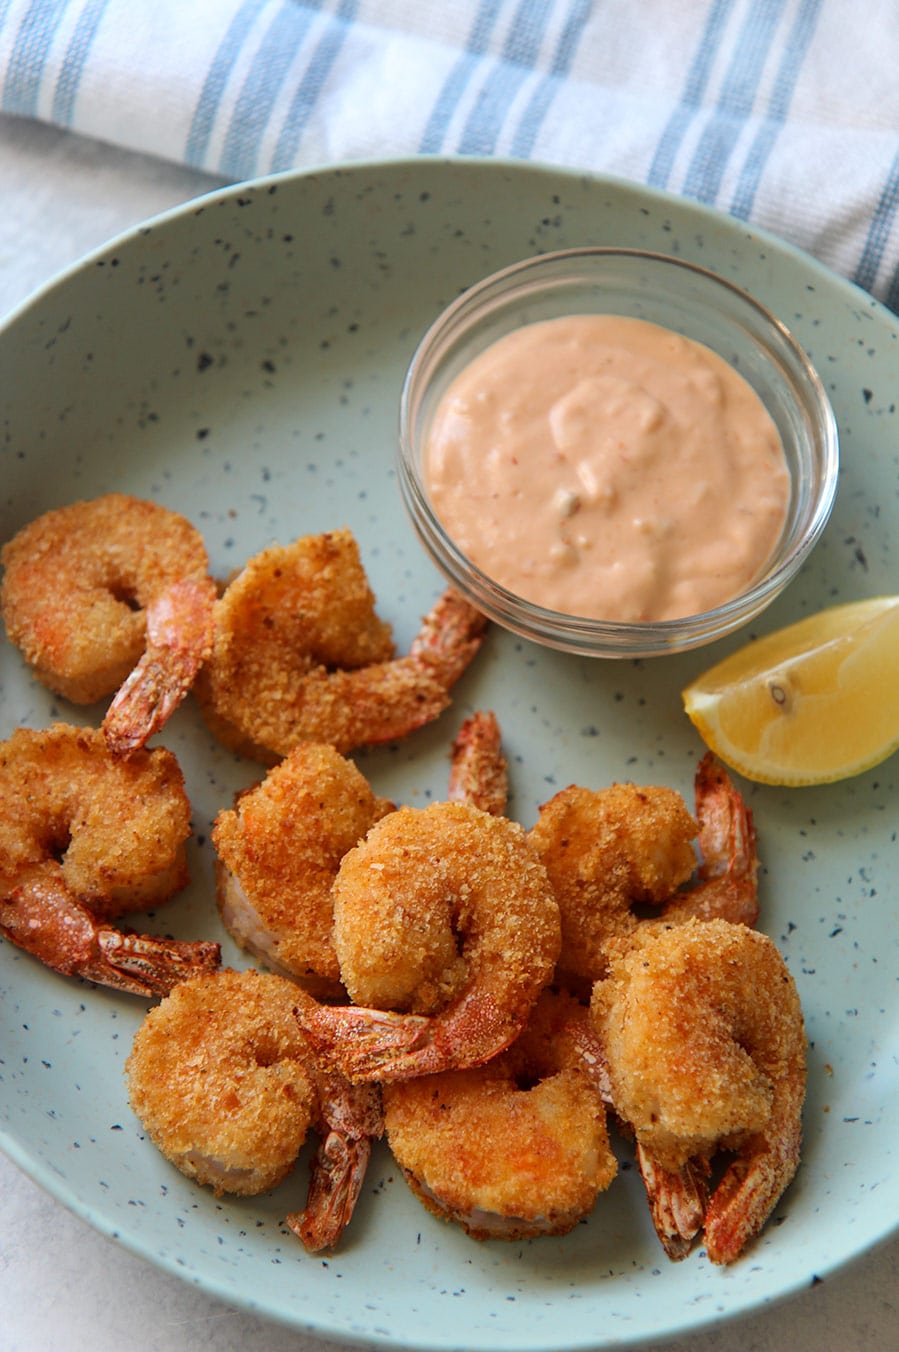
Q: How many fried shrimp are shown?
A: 9